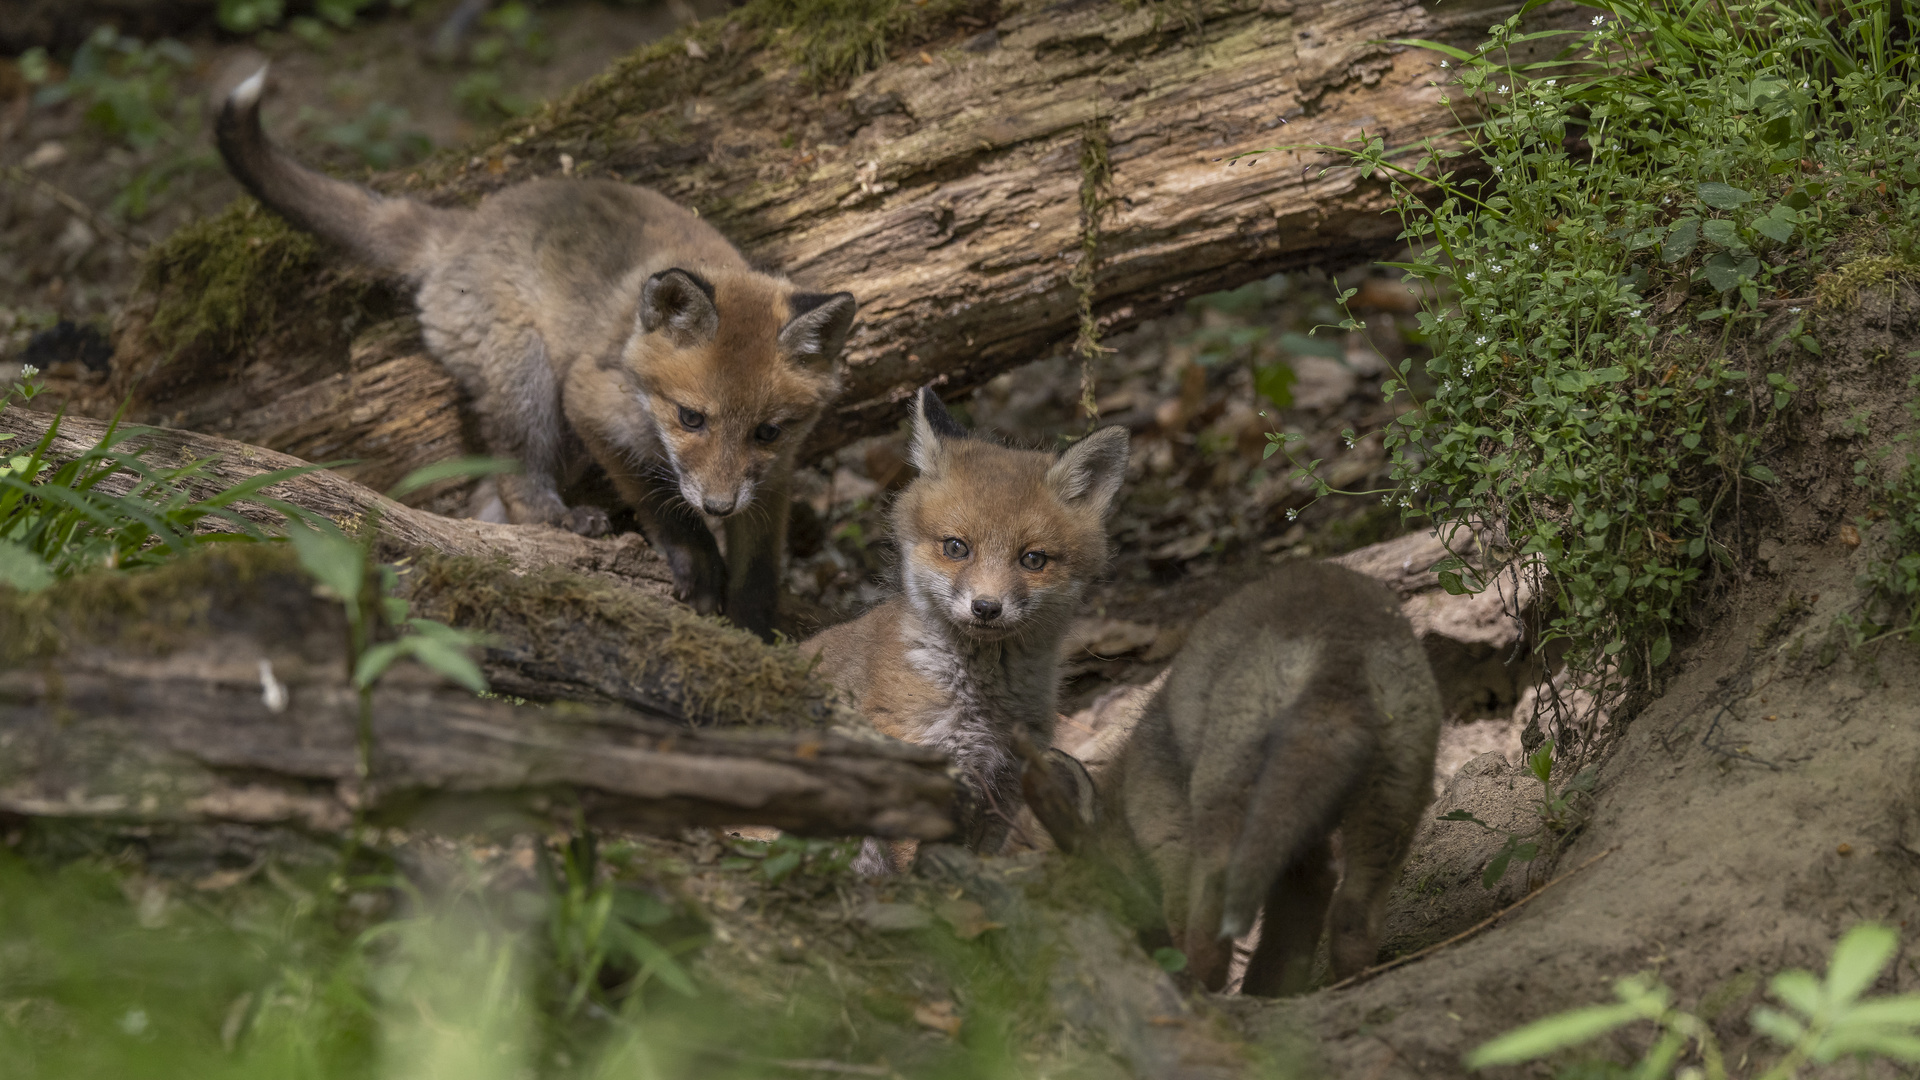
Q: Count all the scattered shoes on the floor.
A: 0